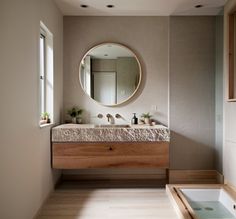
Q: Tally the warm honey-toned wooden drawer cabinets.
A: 1